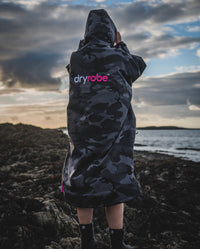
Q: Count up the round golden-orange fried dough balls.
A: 0